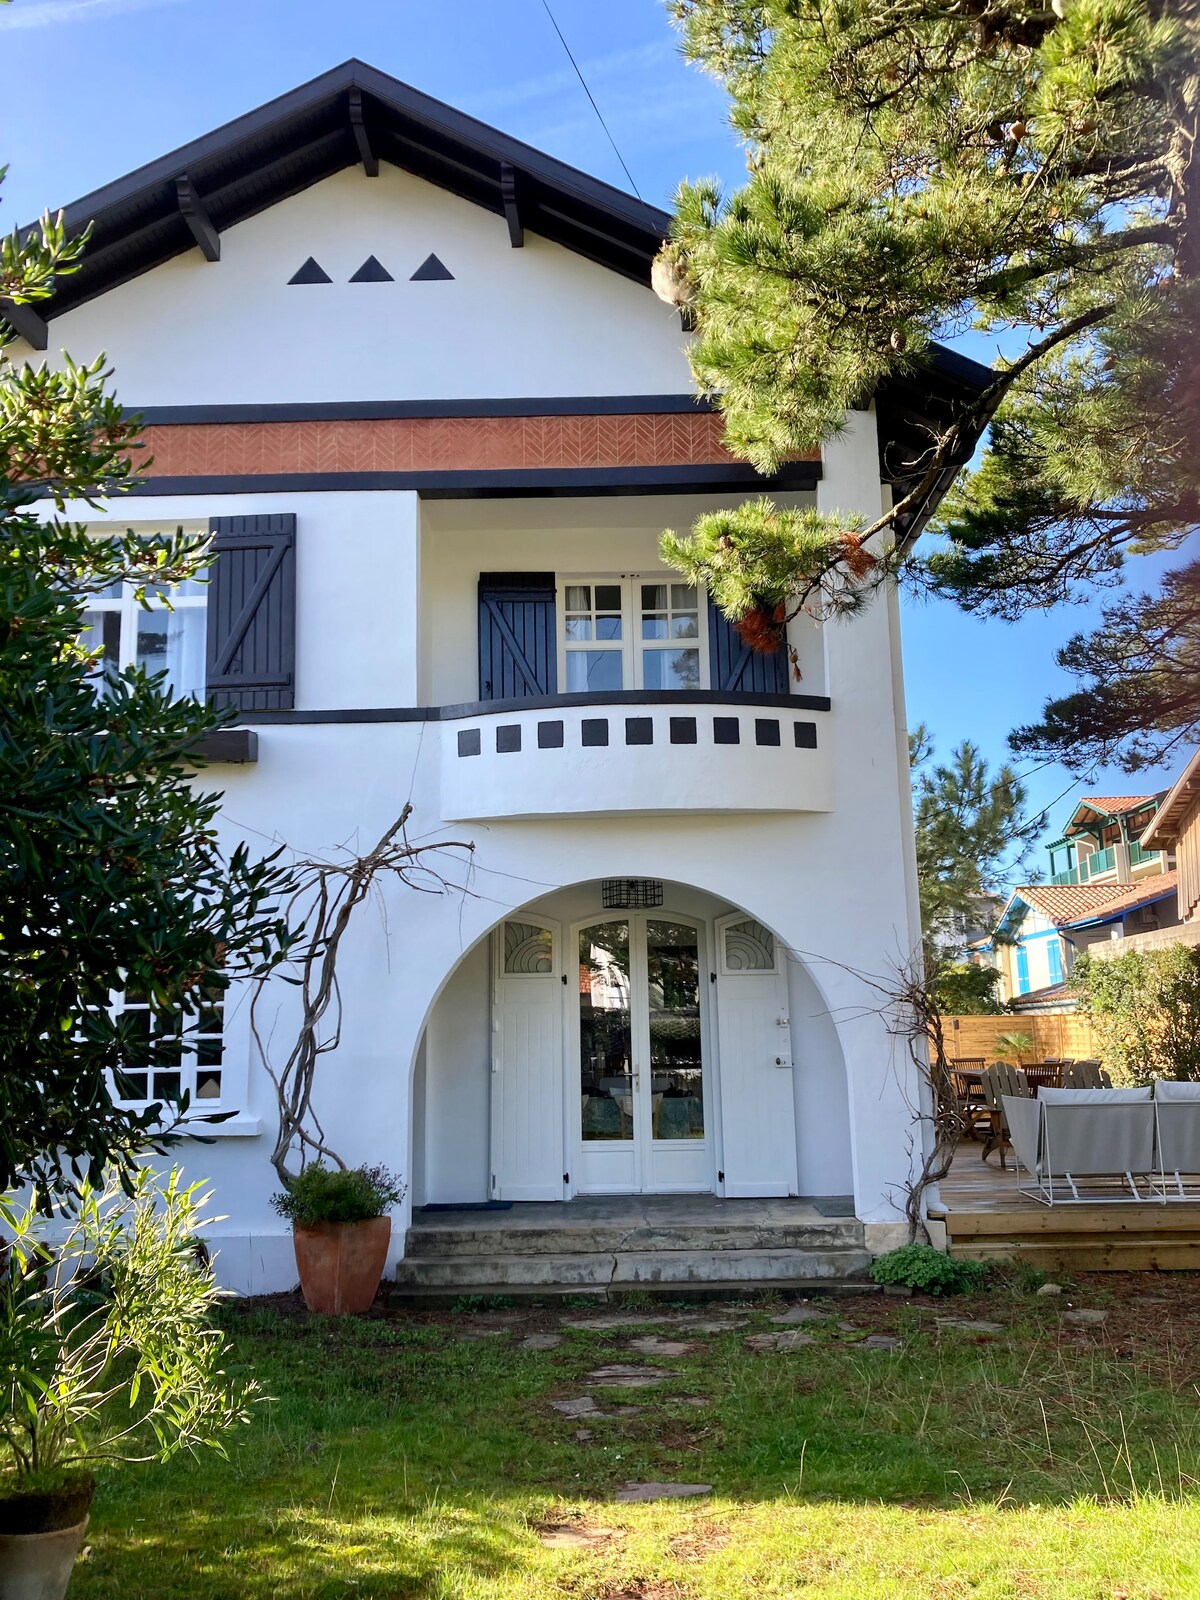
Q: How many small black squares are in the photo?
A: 9